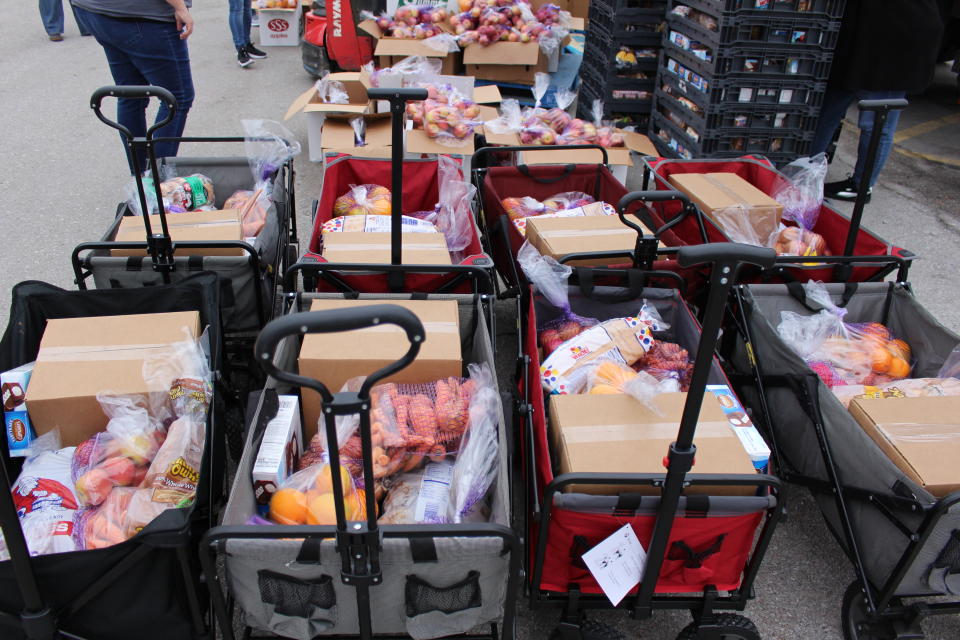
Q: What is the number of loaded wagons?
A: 8